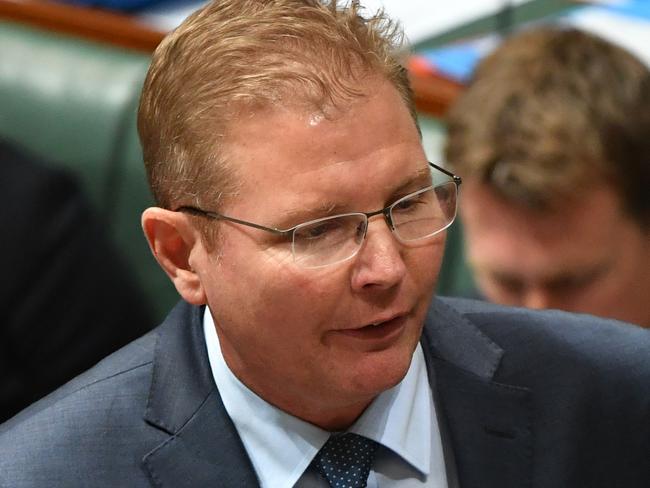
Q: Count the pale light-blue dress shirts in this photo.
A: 1